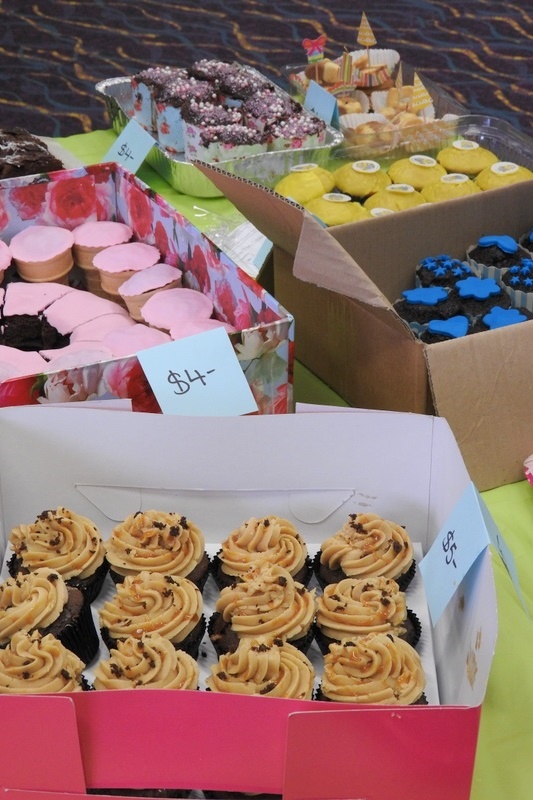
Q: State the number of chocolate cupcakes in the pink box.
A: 12